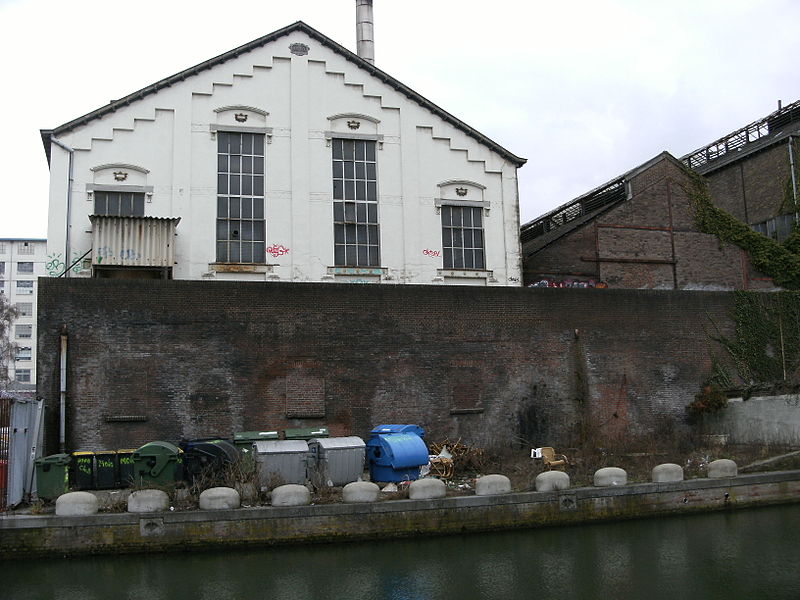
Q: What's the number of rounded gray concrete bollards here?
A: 11